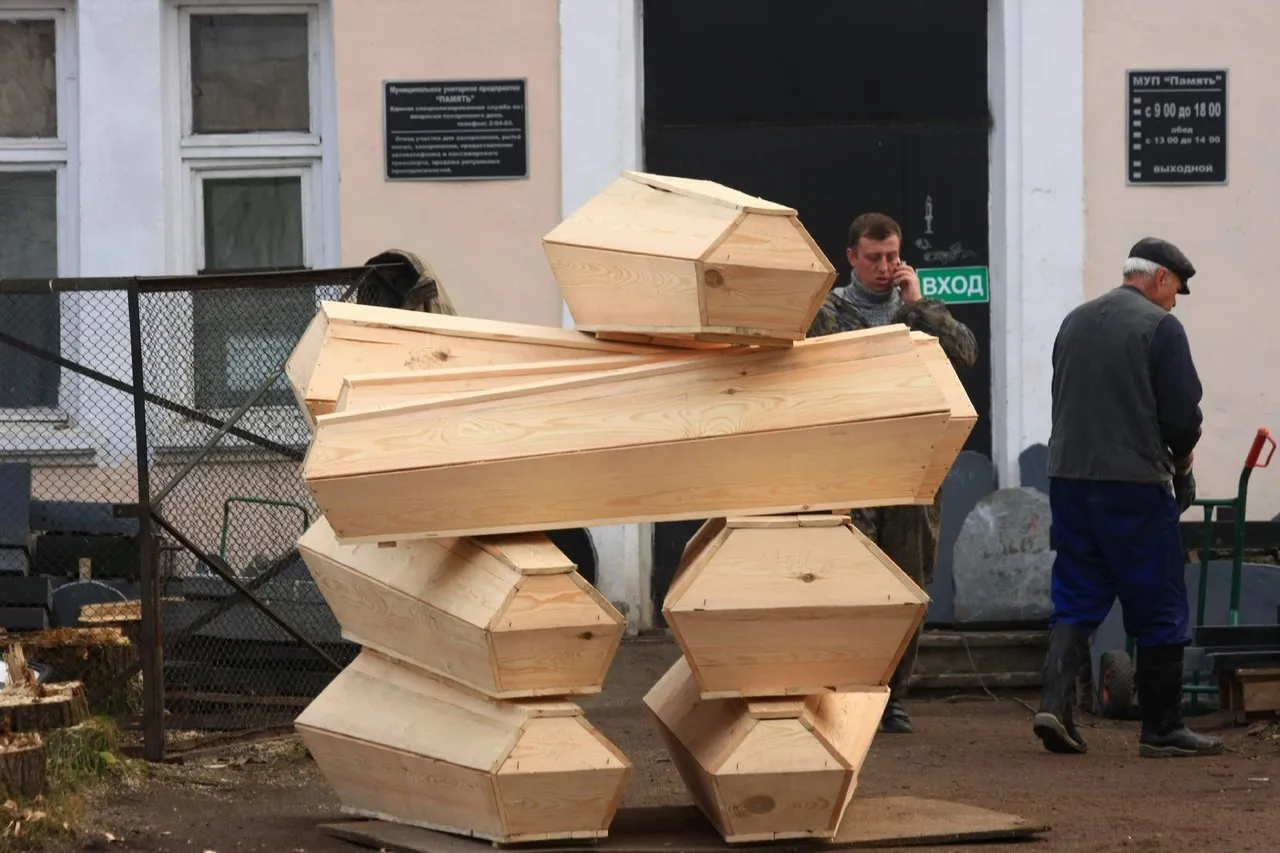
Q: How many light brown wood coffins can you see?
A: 8